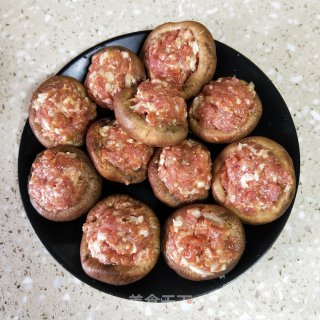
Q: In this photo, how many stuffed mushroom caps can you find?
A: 11